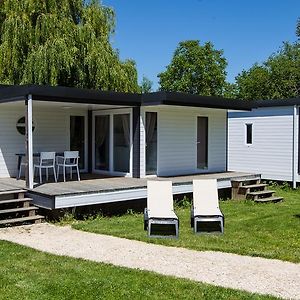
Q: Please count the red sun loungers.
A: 0